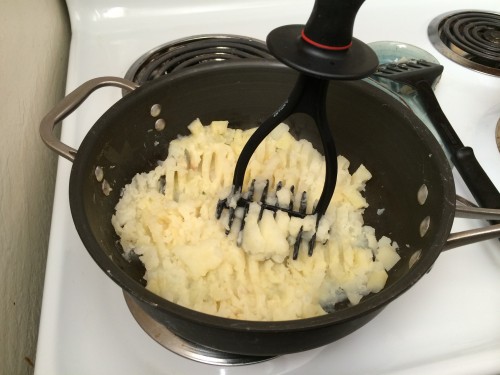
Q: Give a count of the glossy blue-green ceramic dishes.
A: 1